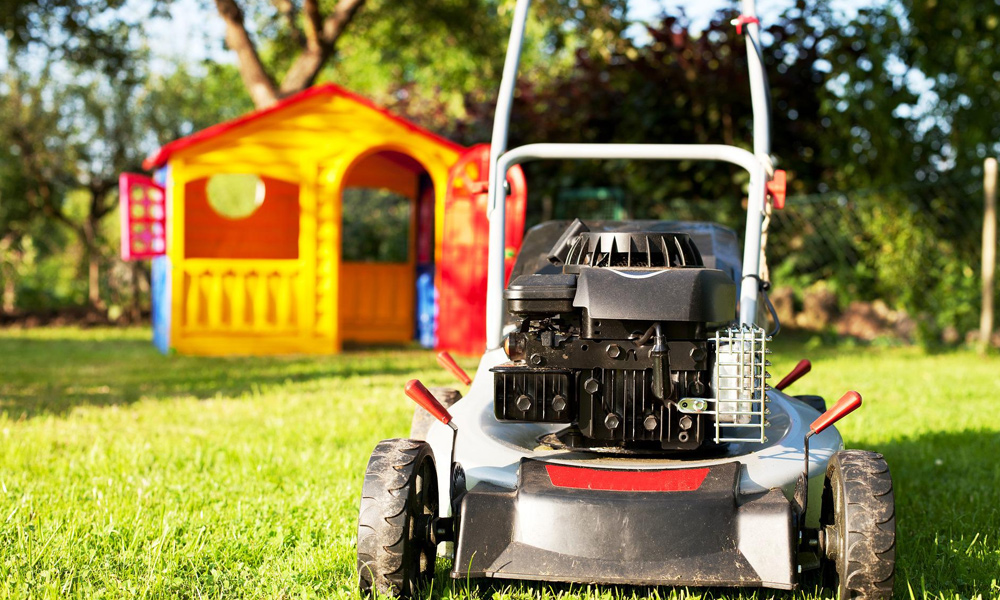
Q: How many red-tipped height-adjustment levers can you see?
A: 4